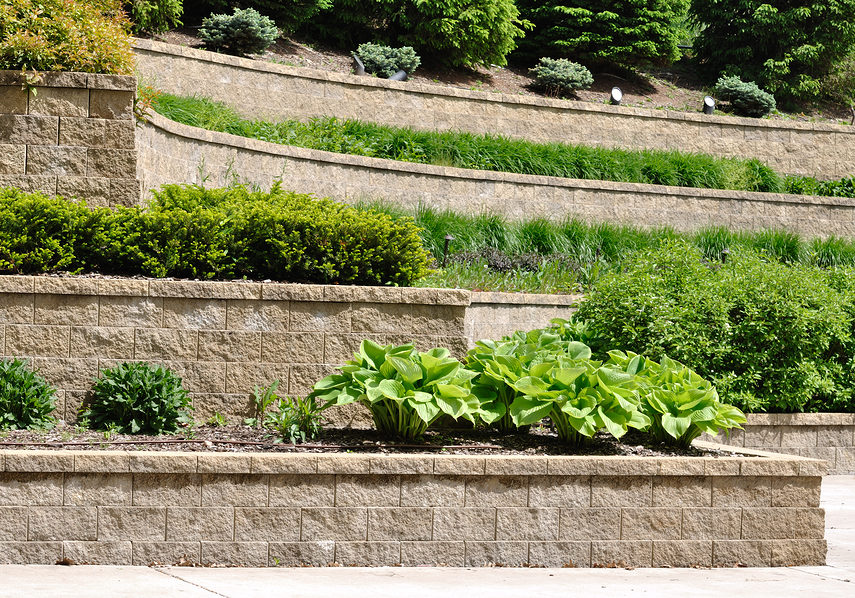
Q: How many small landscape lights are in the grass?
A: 2